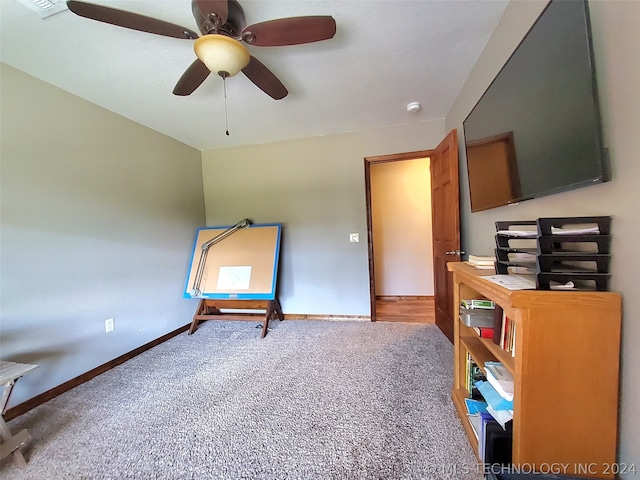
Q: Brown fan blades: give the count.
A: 5